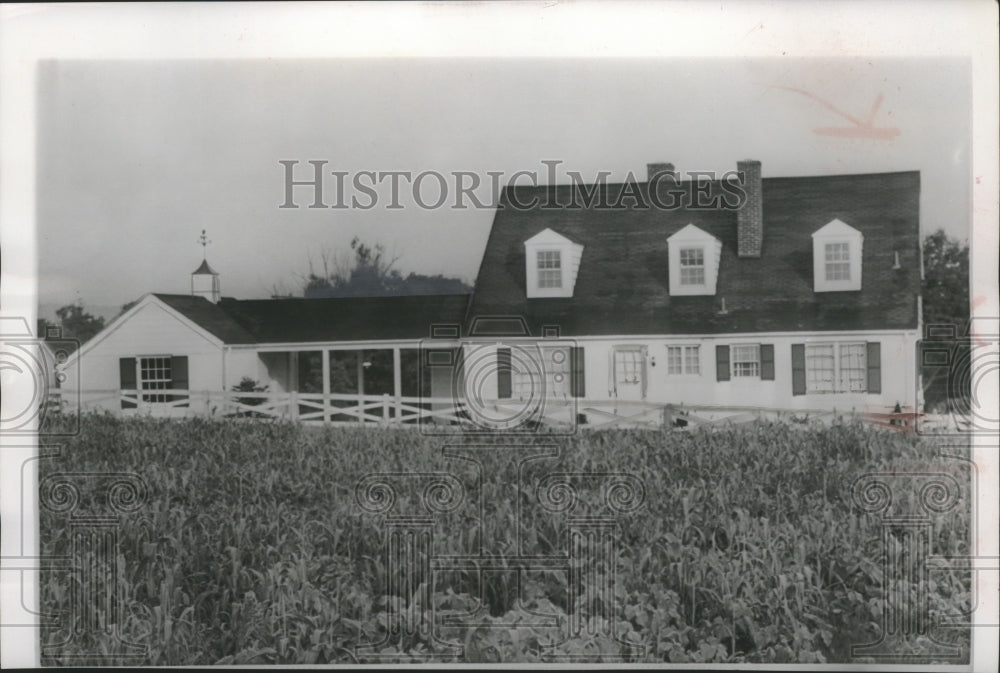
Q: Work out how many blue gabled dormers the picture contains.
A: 0